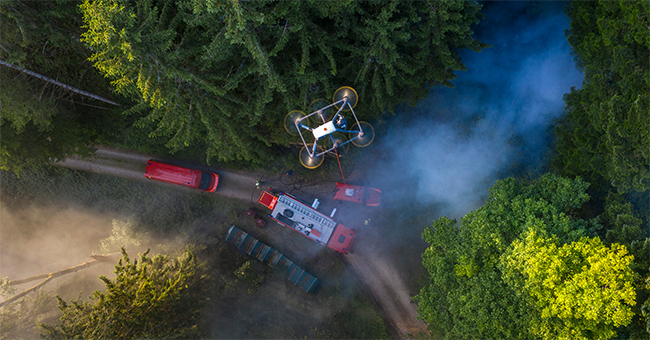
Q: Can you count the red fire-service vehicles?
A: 3